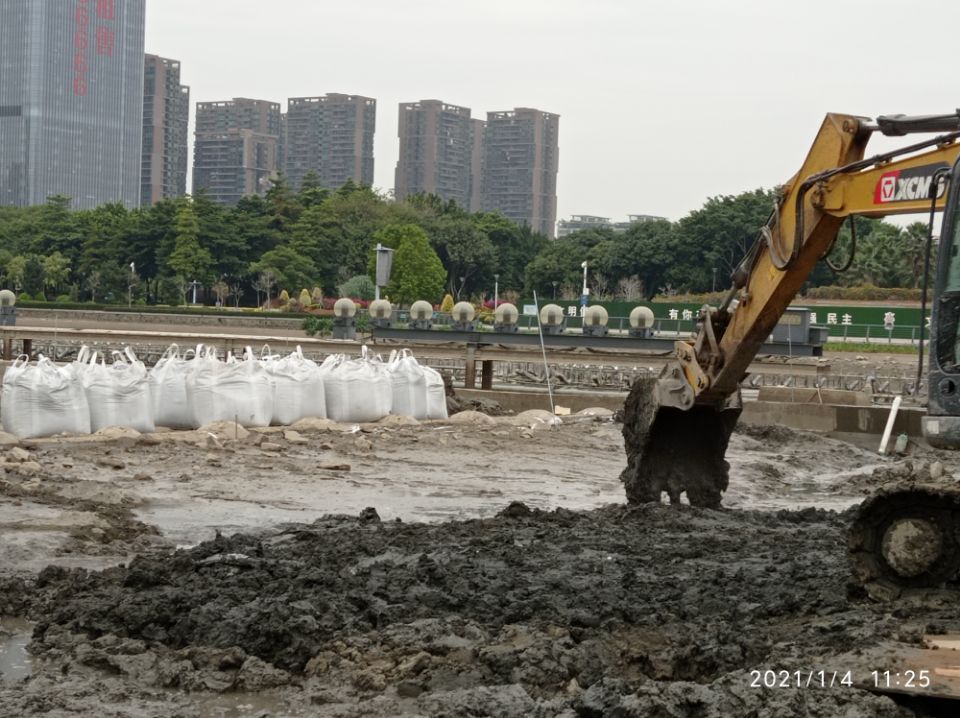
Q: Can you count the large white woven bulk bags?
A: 8